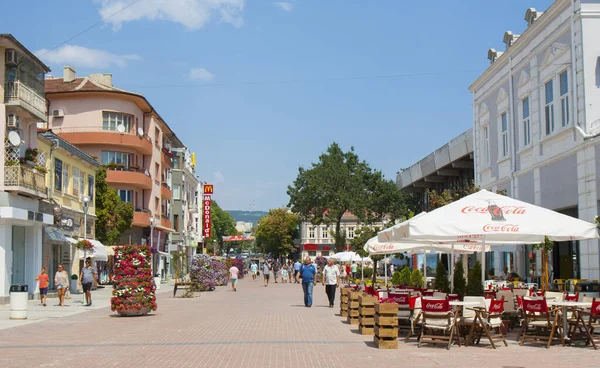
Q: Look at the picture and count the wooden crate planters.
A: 4